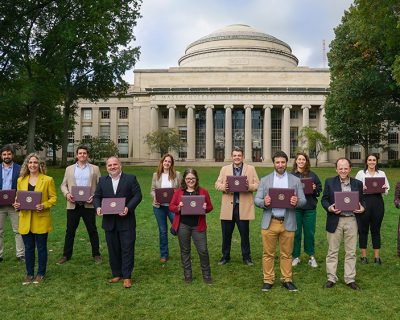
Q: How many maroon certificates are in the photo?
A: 11